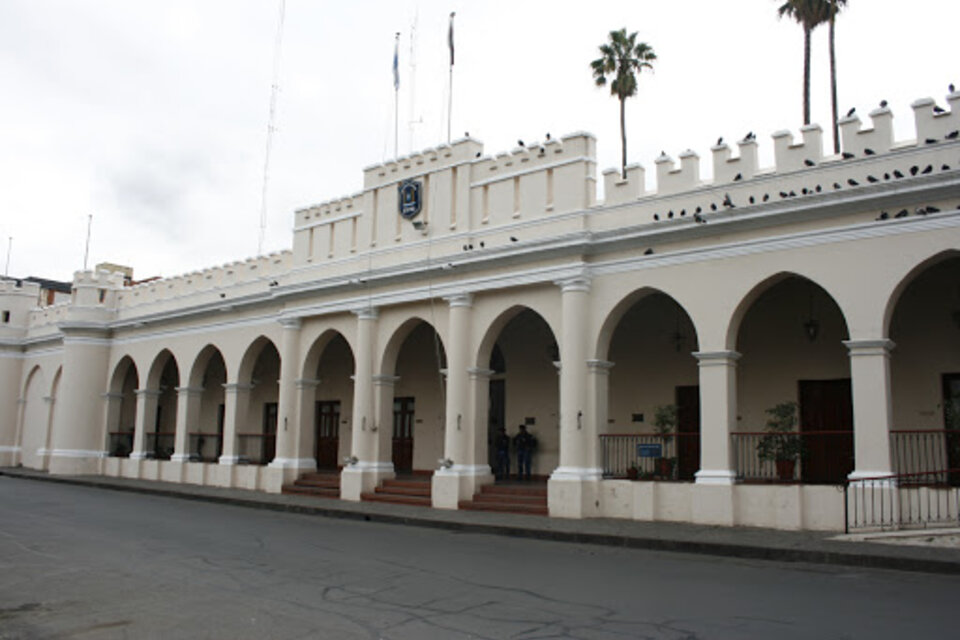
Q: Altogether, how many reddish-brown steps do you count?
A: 9